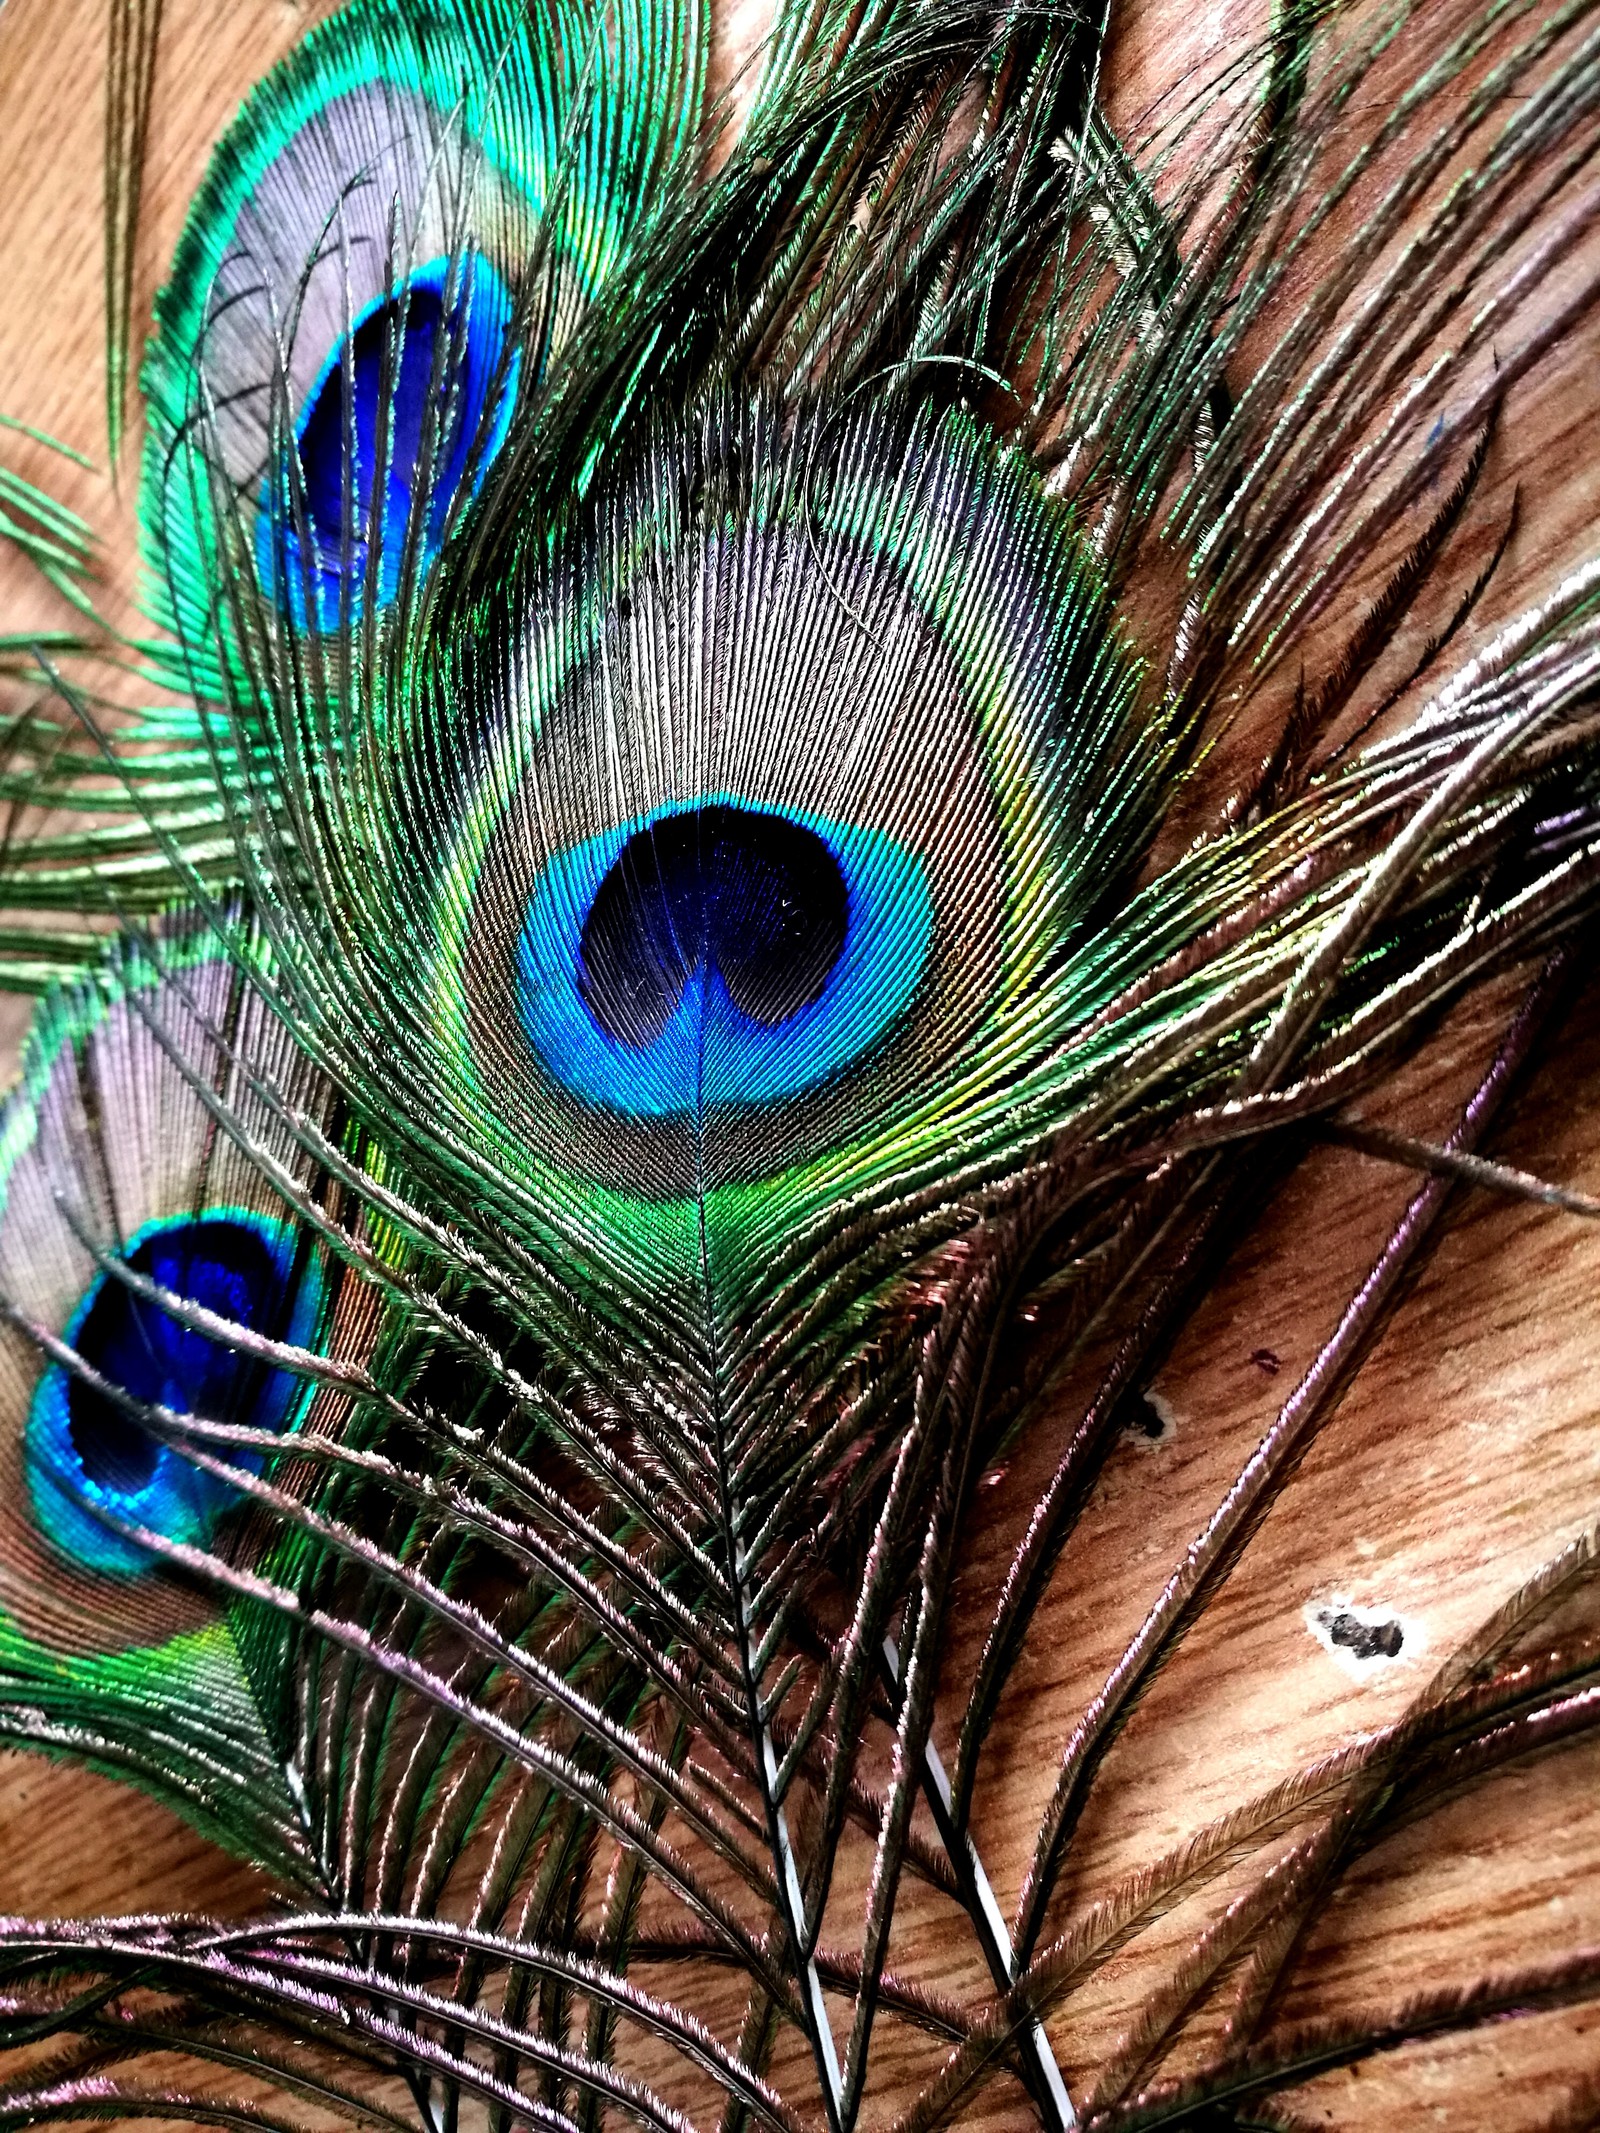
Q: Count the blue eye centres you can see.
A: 3